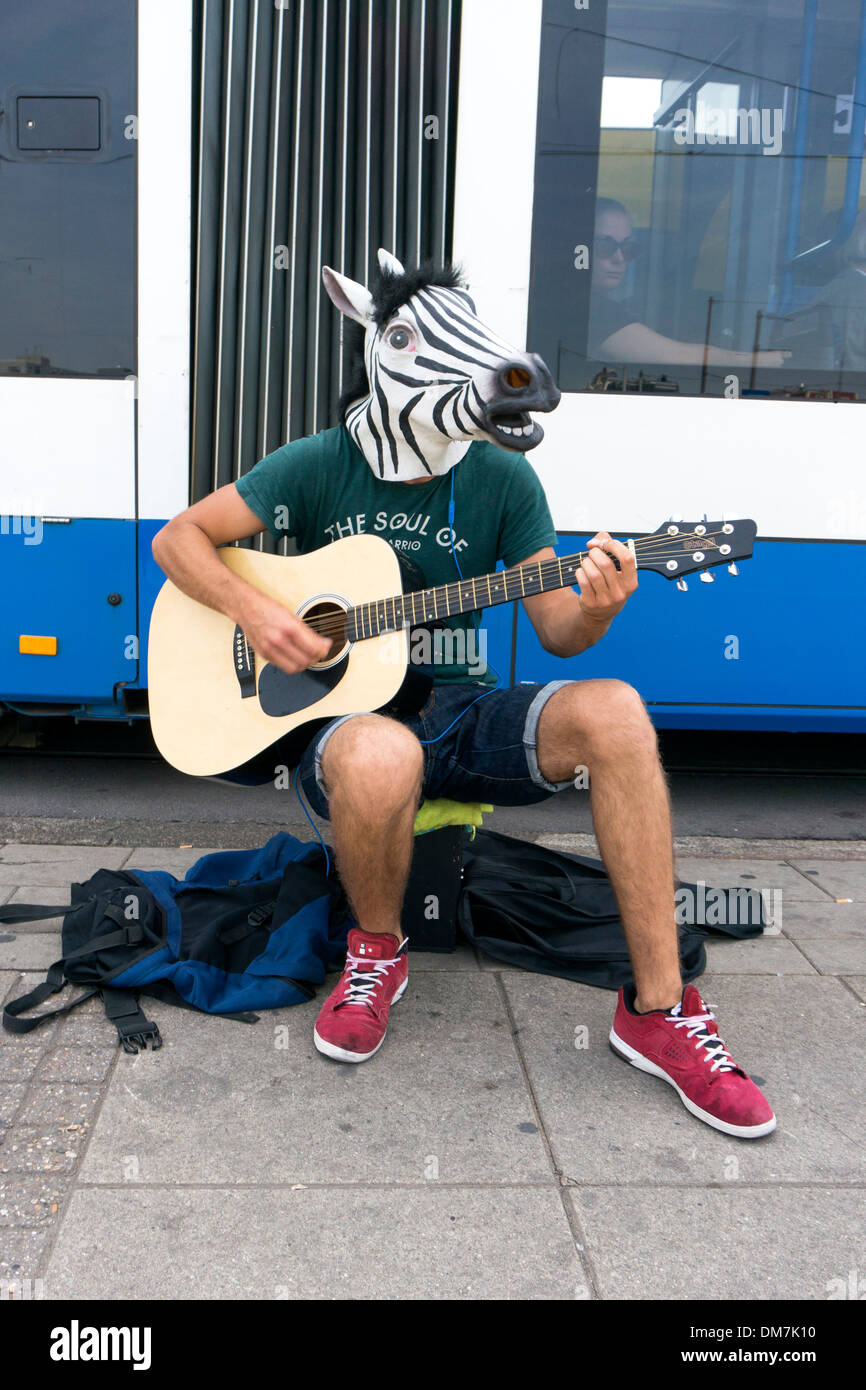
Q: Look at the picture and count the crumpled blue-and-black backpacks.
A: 1